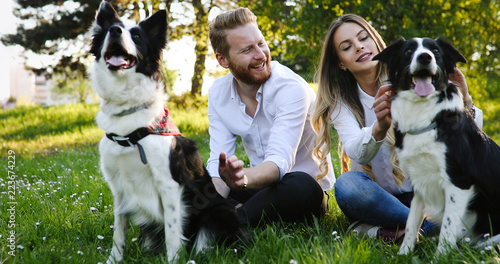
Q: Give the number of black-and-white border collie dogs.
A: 2